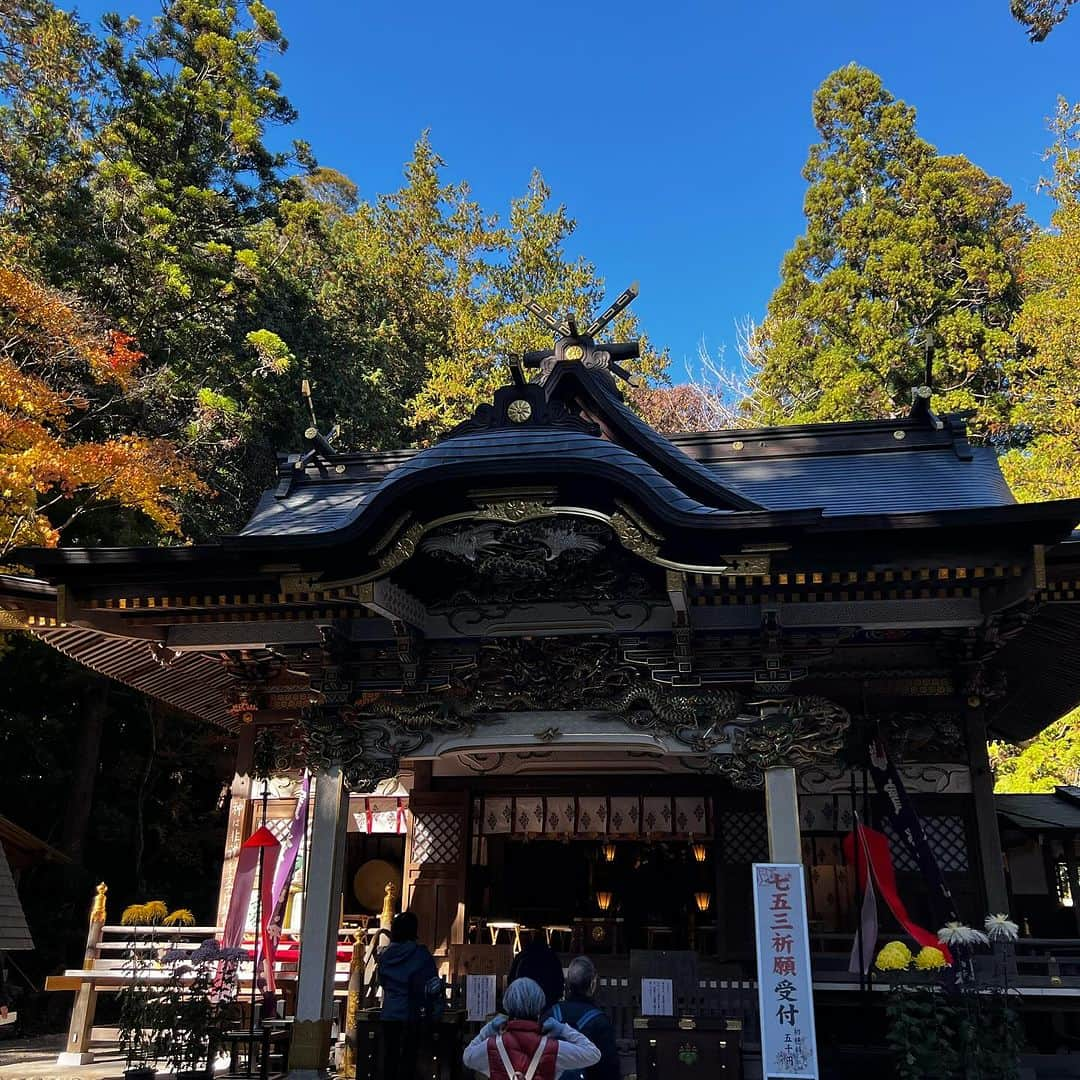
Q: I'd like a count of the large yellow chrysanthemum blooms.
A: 5